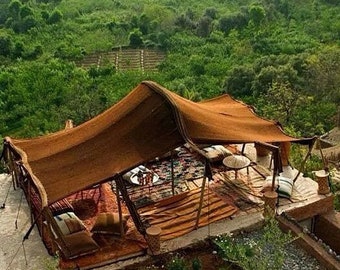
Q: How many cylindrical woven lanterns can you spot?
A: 3